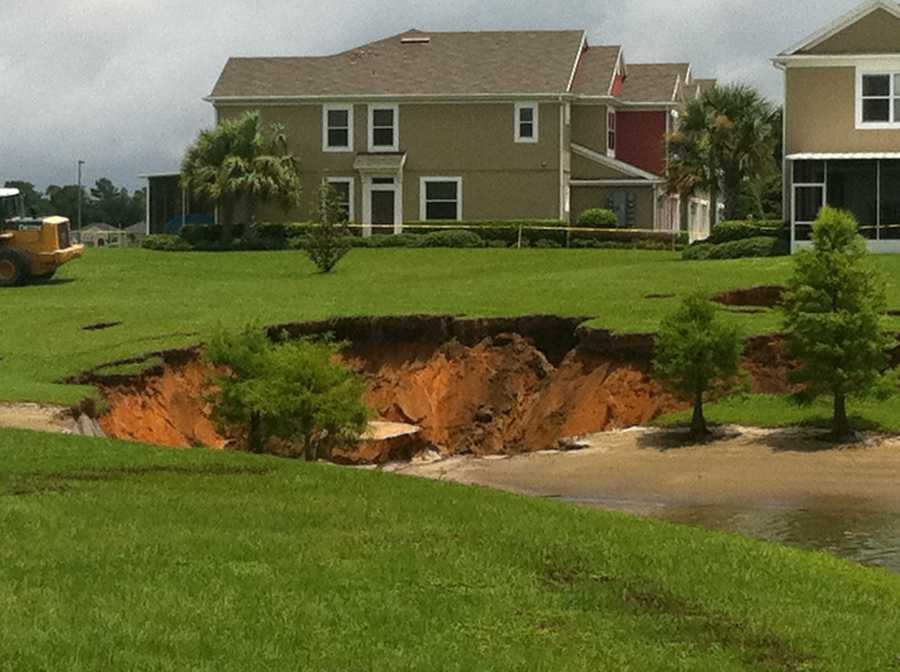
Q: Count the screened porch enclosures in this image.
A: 2